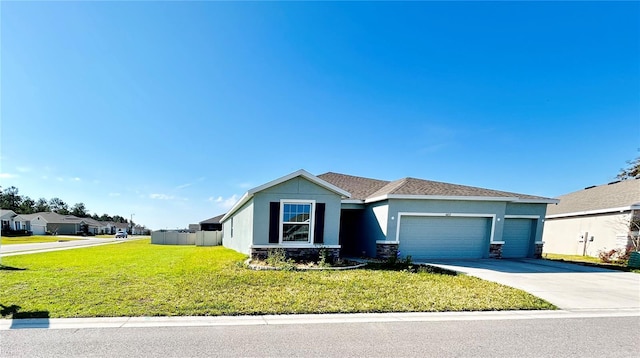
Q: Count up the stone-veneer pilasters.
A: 3